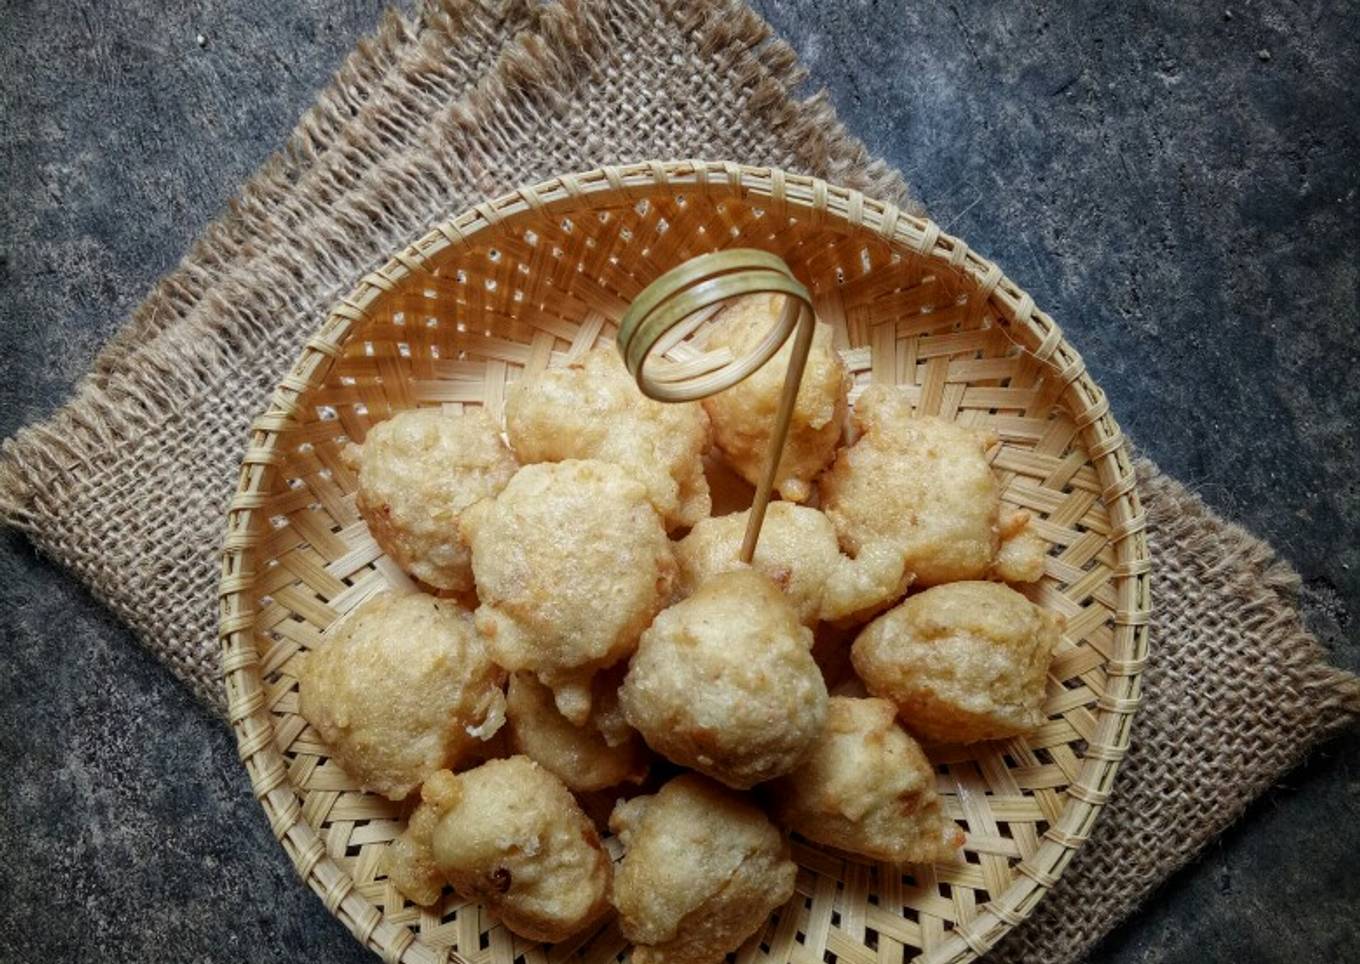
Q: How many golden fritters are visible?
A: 13